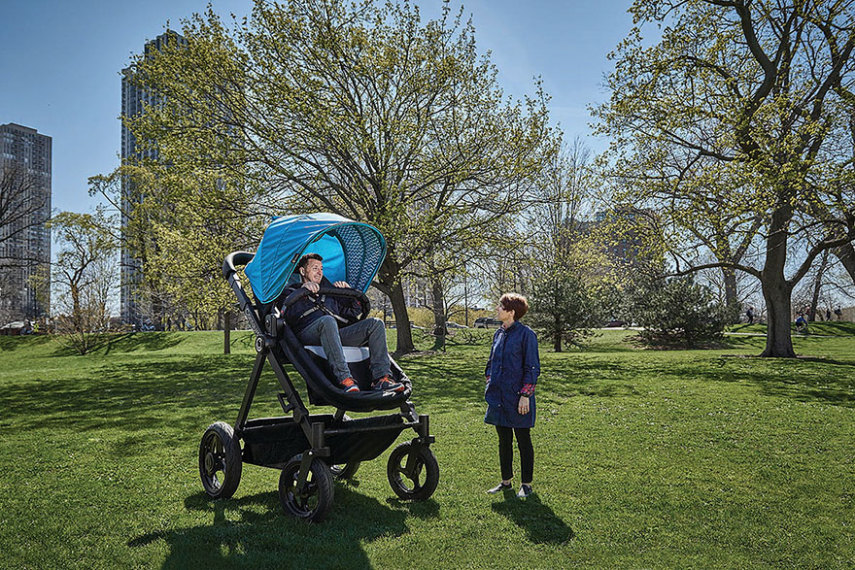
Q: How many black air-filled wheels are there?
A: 4